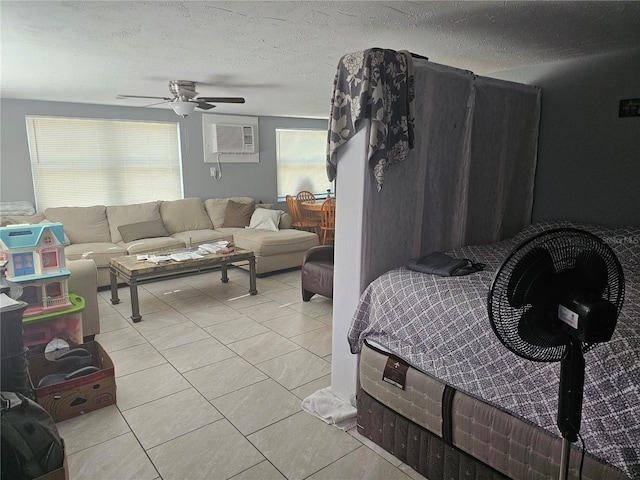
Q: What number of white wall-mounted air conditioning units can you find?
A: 1